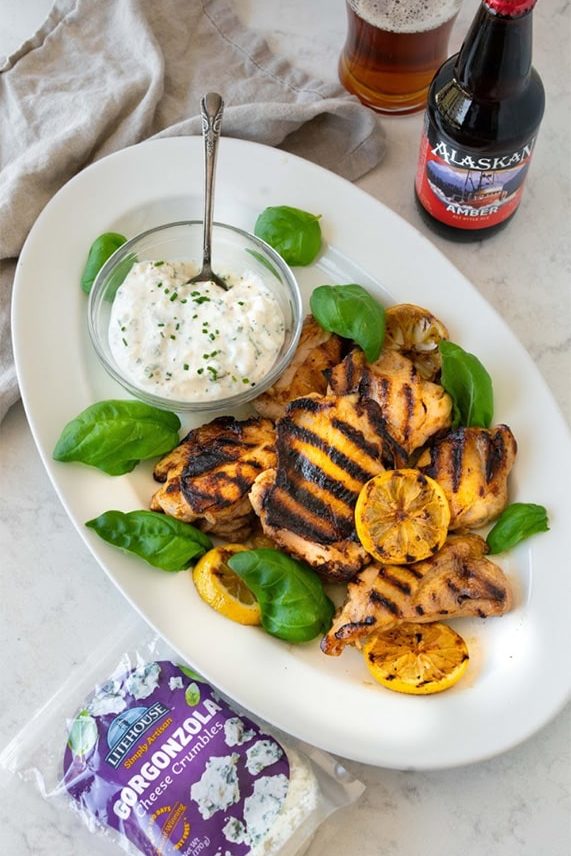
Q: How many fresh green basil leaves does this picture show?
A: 8